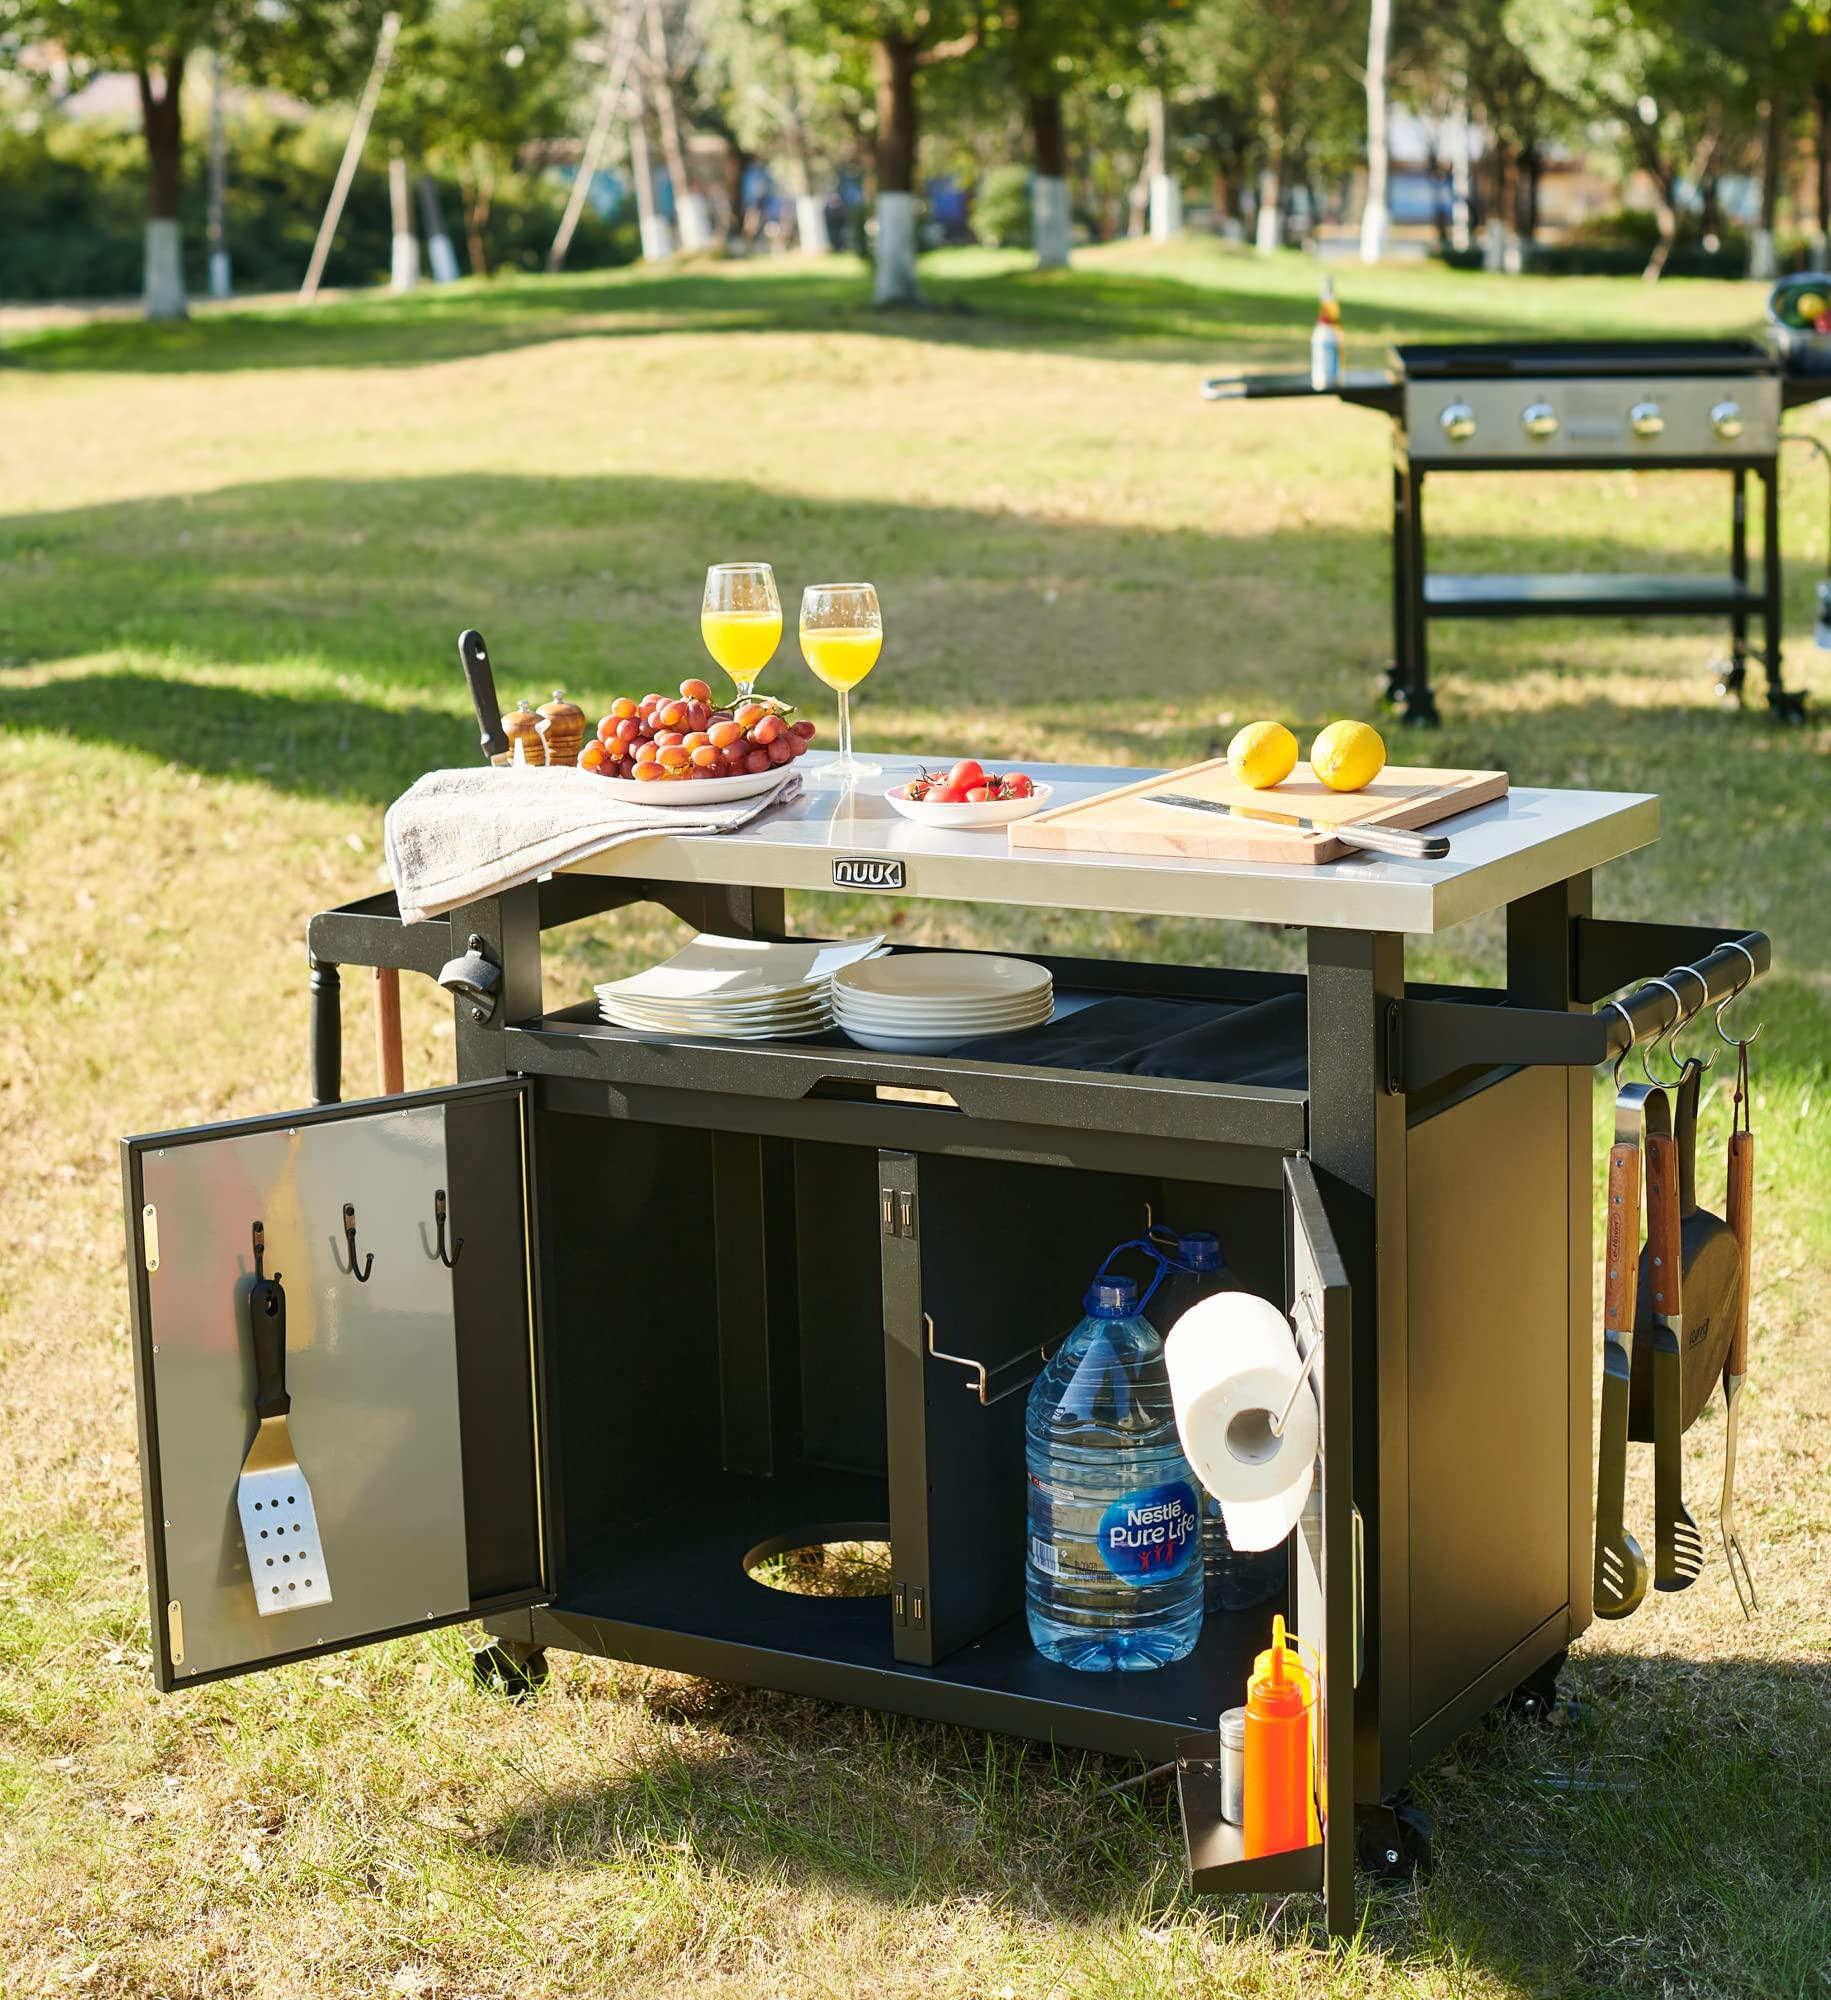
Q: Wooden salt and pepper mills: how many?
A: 2